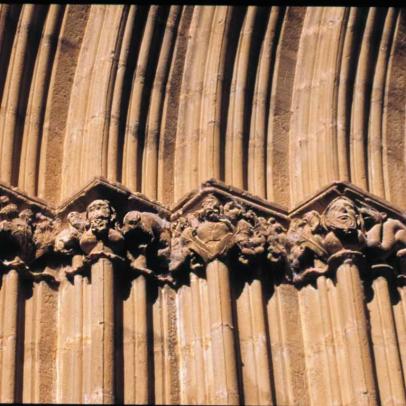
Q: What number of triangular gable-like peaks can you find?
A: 3